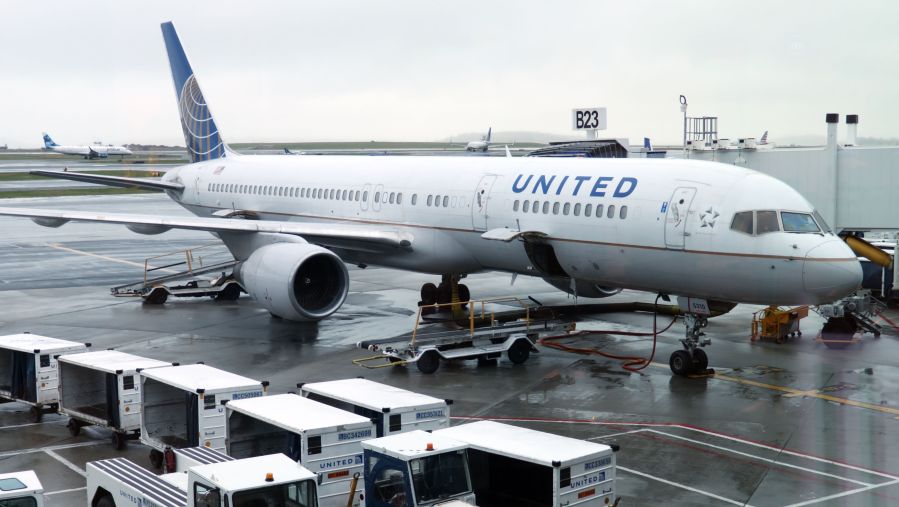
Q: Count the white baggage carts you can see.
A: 6